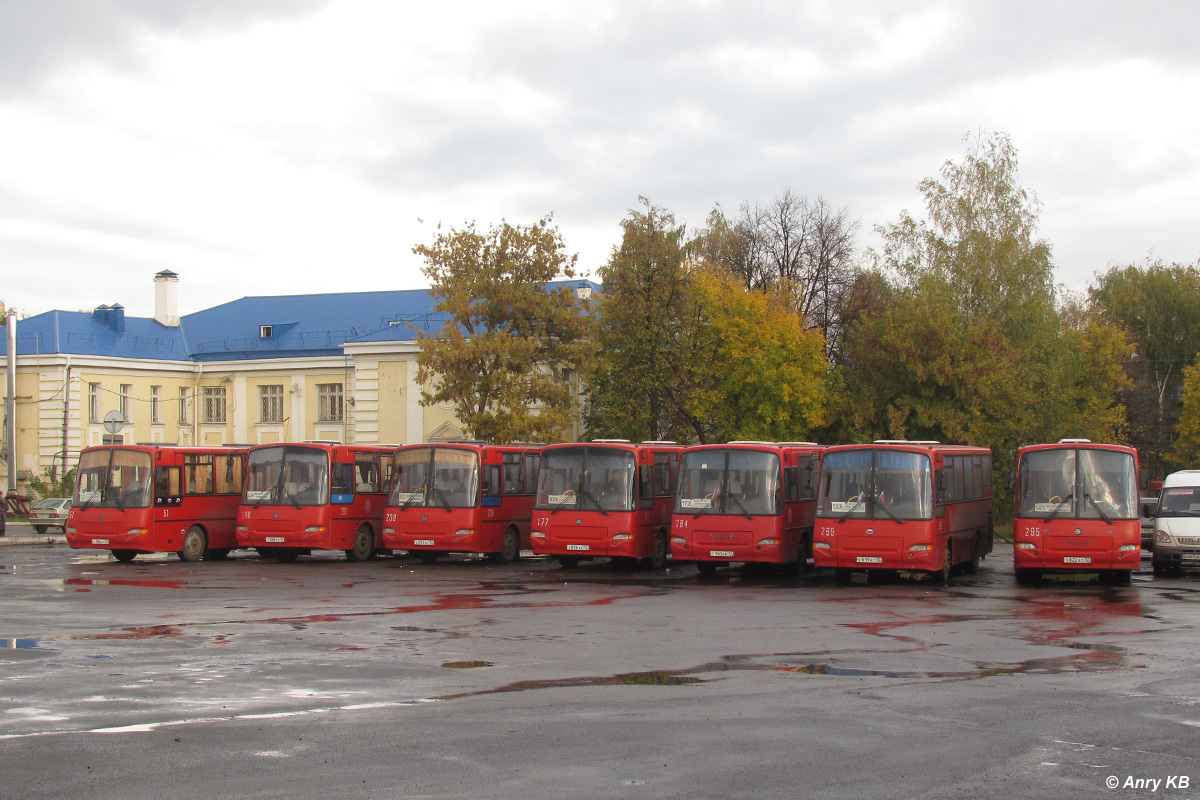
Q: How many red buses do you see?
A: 7